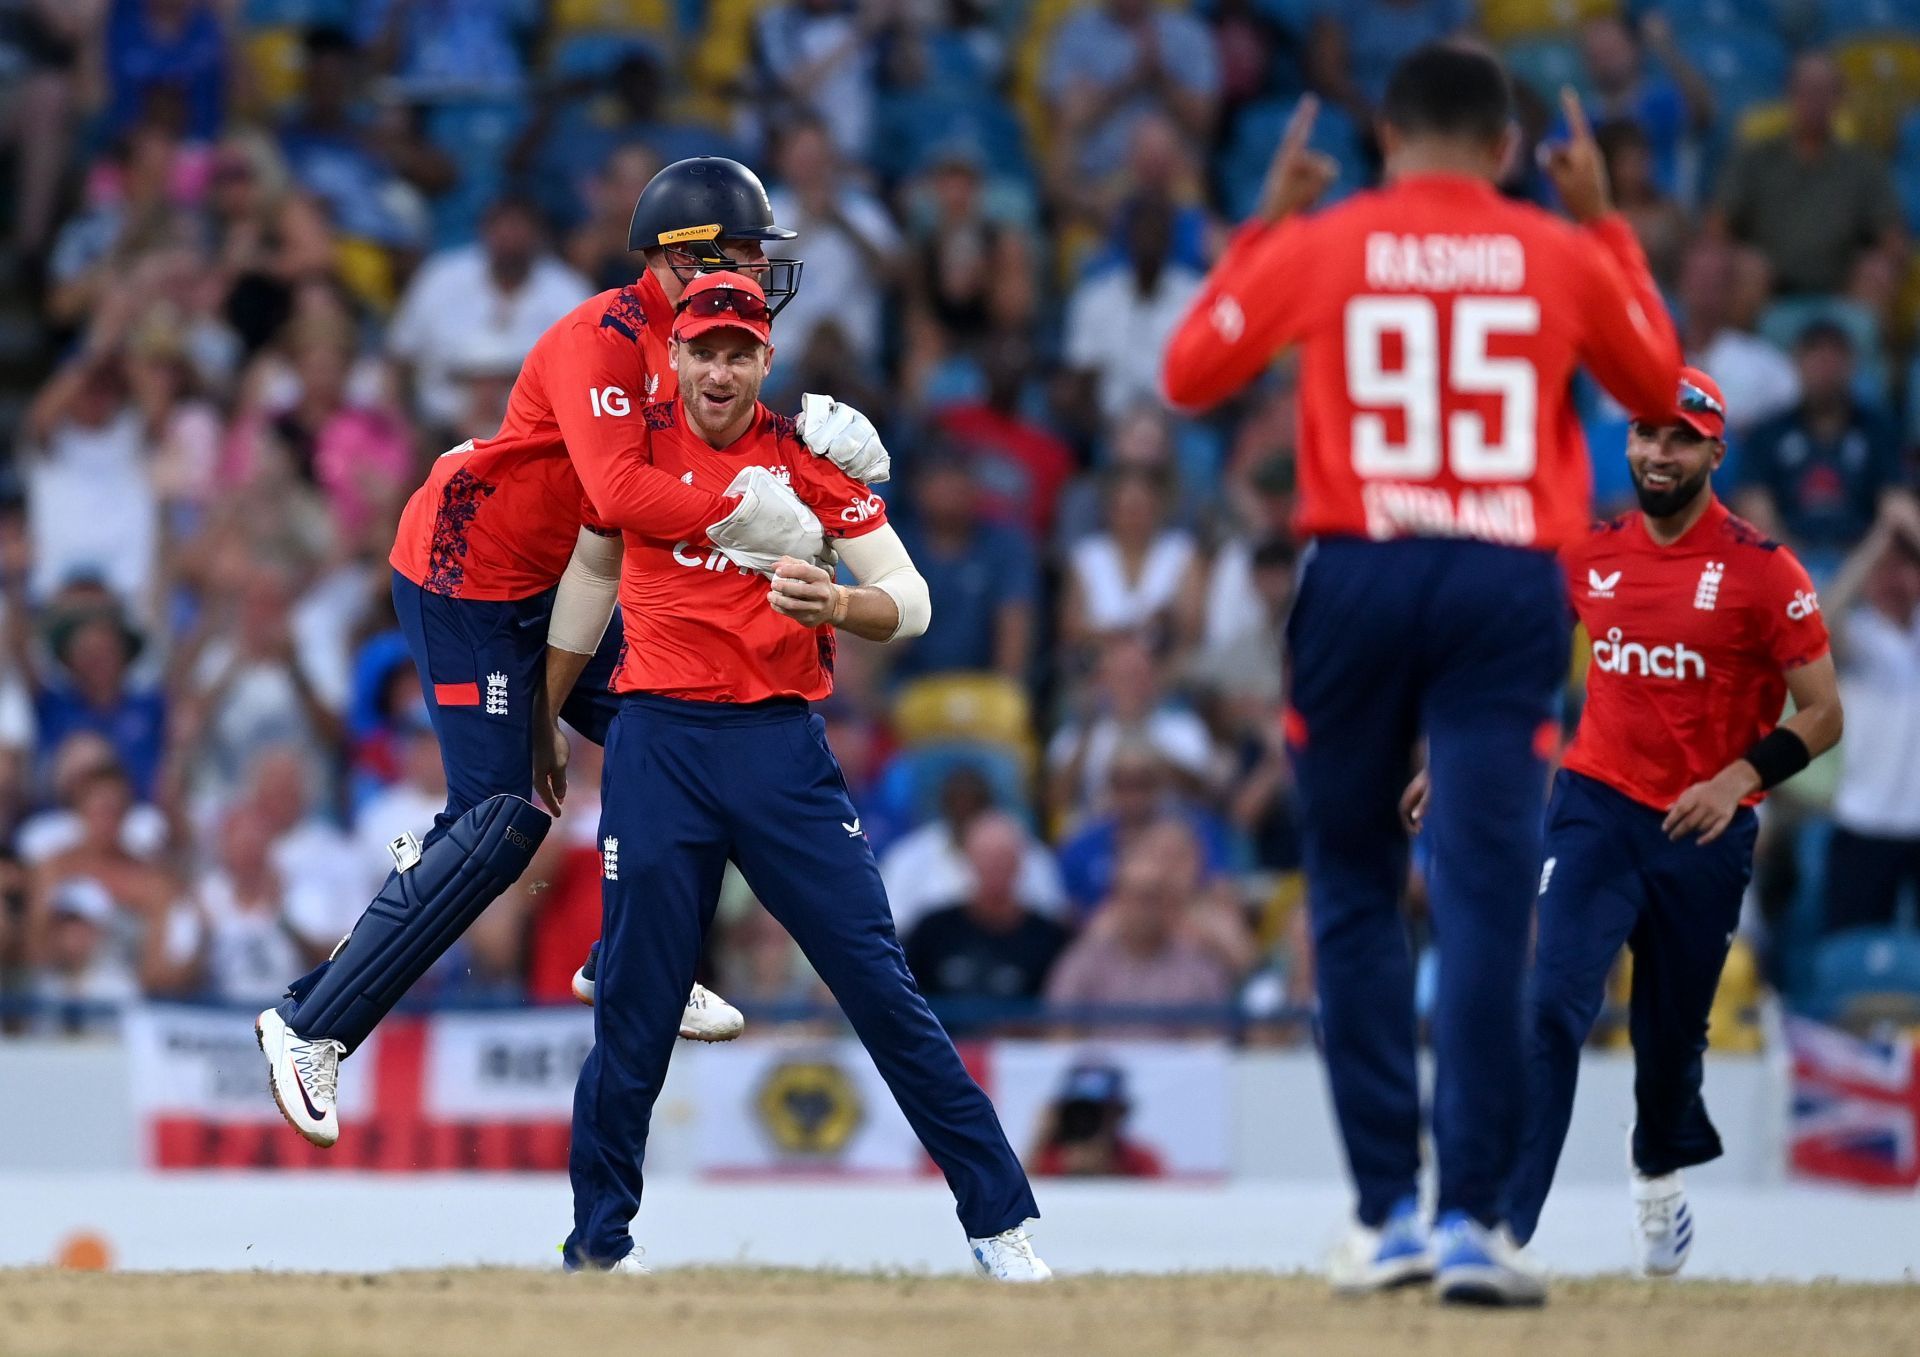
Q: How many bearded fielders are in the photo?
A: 2